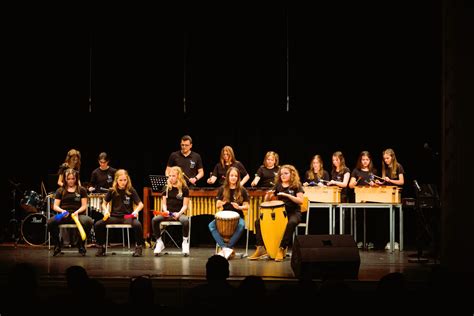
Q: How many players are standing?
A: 9